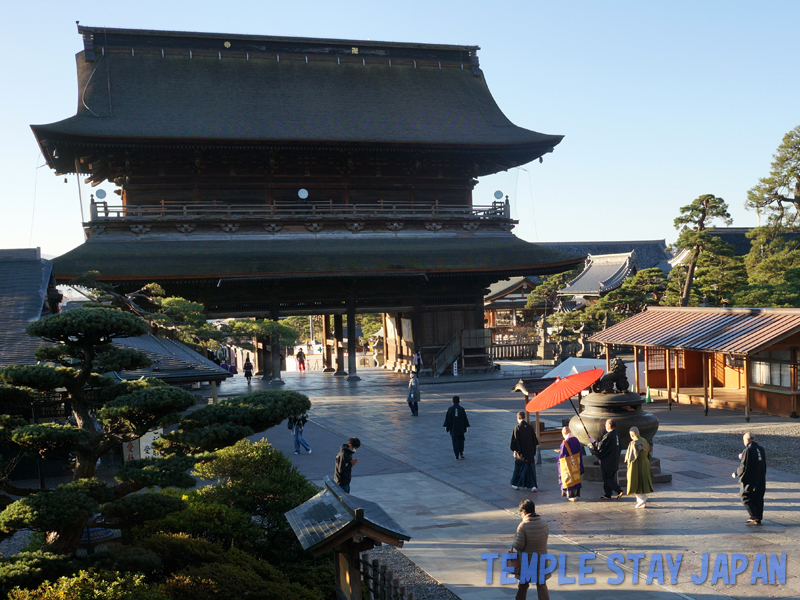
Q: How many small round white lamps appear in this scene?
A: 3